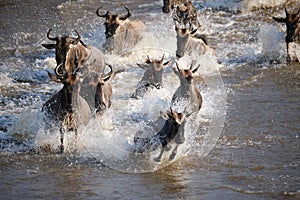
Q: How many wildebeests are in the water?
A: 10